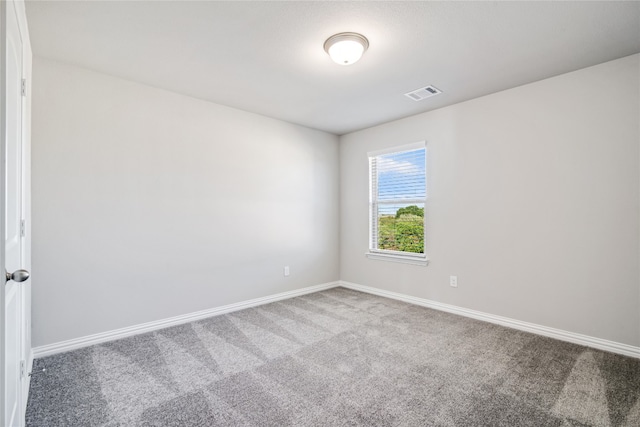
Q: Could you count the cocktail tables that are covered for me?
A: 0